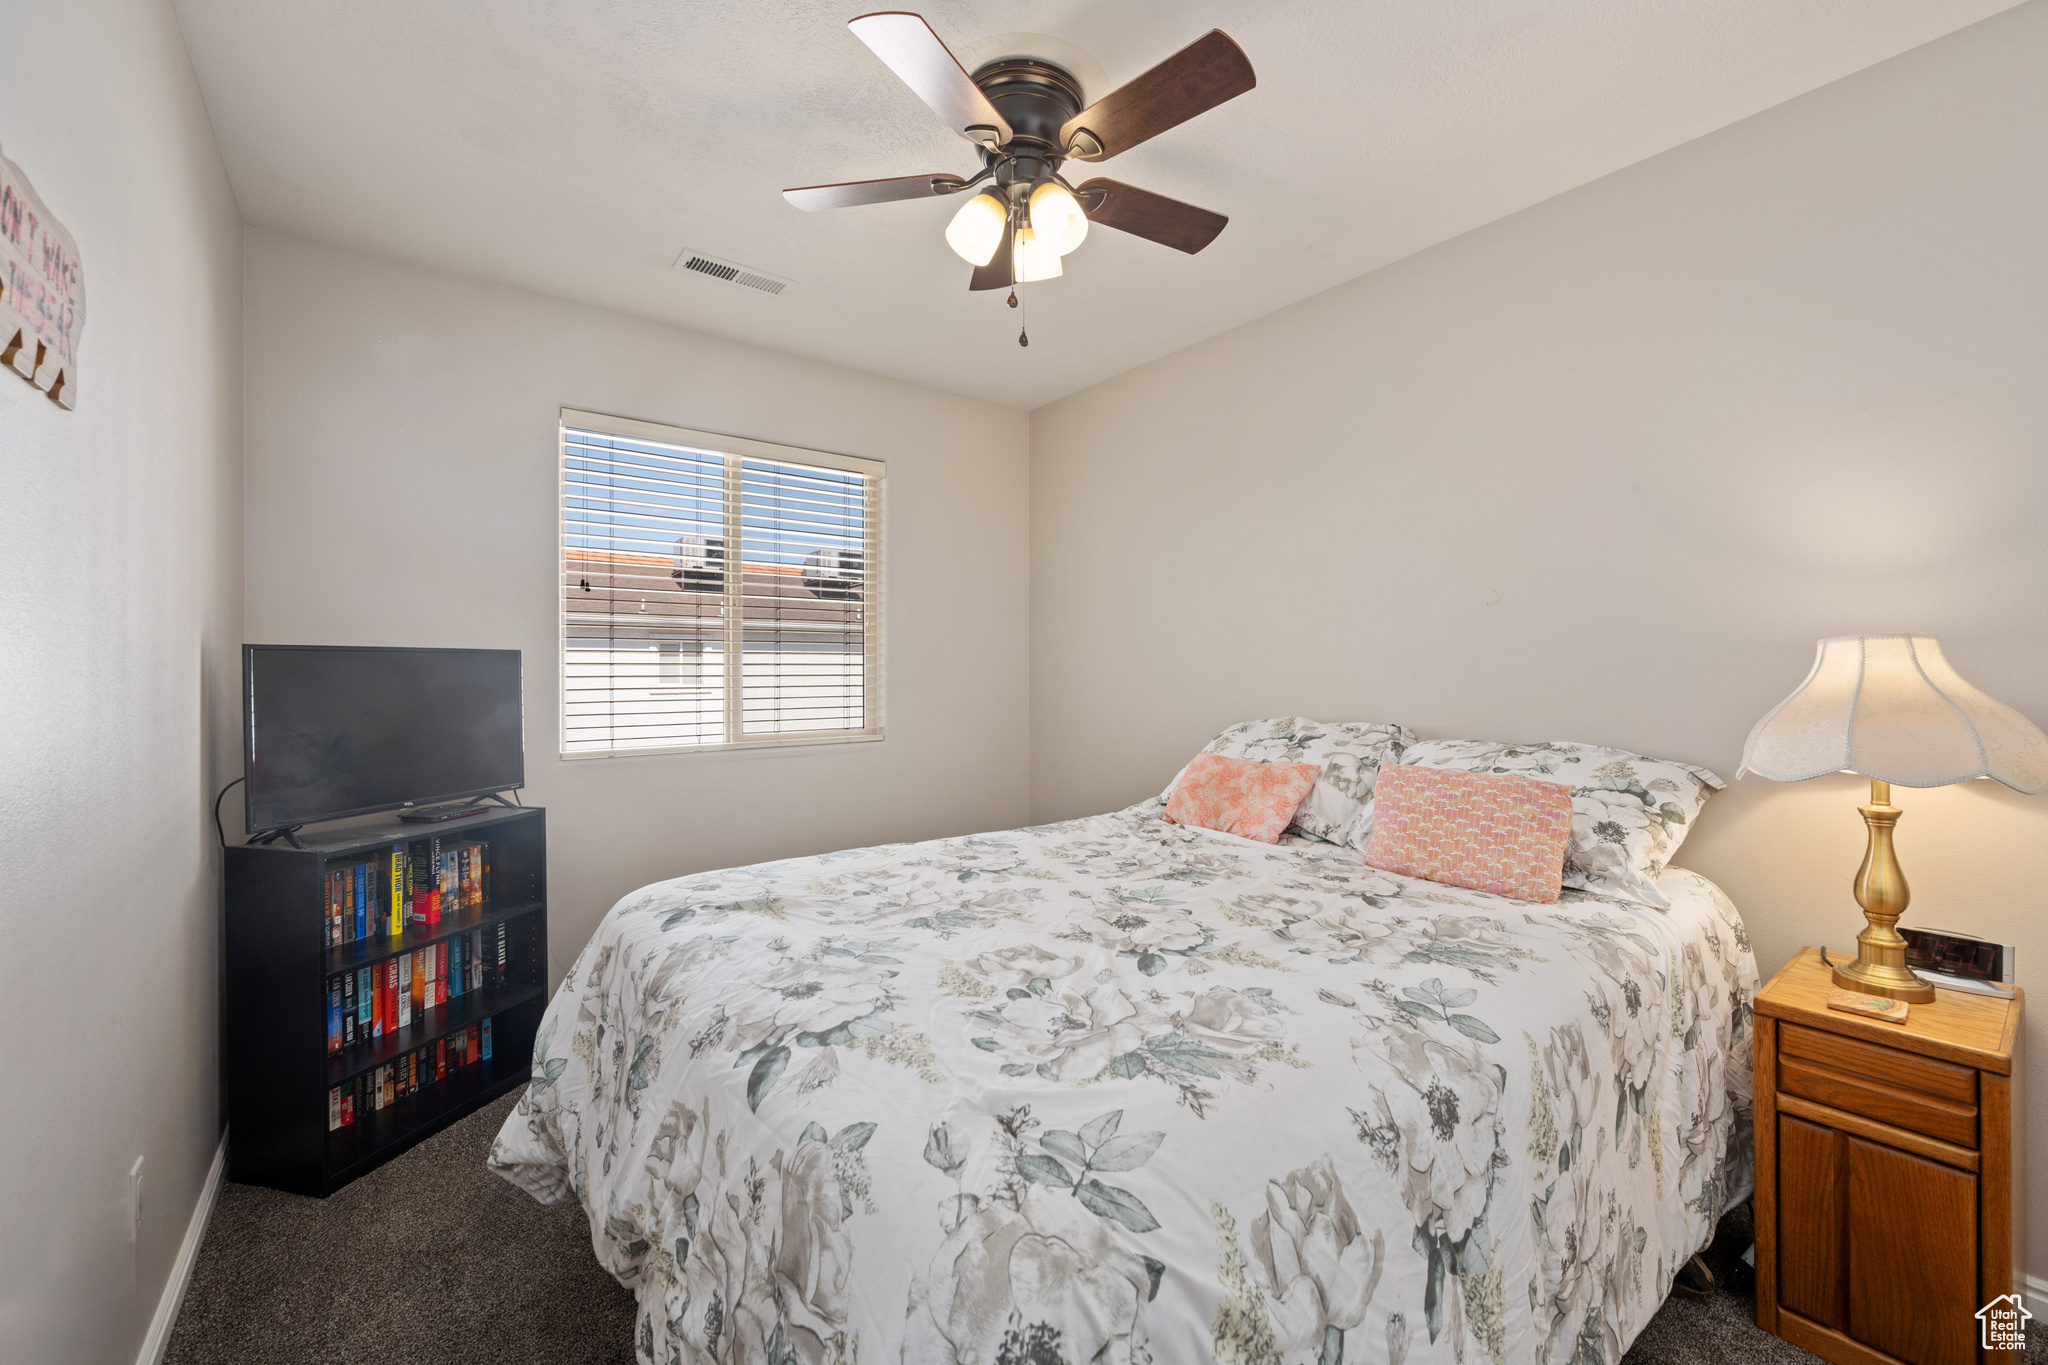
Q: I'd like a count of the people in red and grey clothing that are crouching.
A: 0